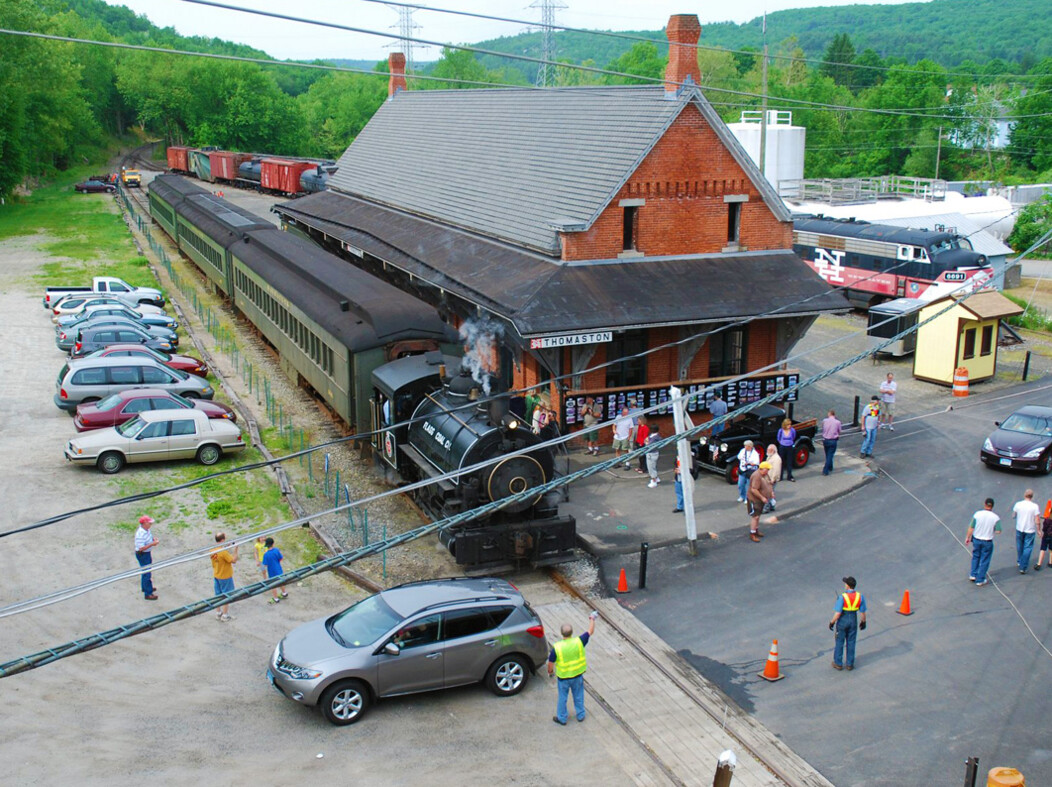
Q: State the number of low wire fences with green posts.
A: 1